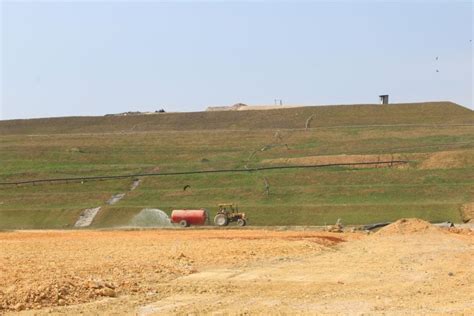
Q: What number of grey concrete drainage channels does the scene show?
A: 3